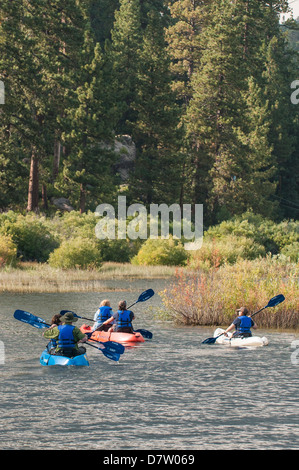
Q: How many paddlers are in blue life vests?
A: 5